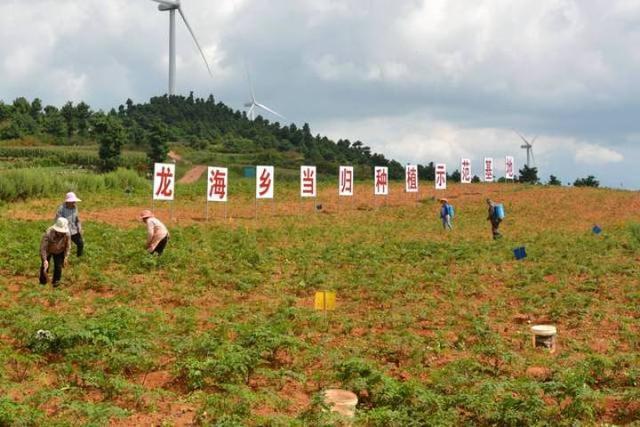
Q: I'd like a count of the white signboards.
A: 11